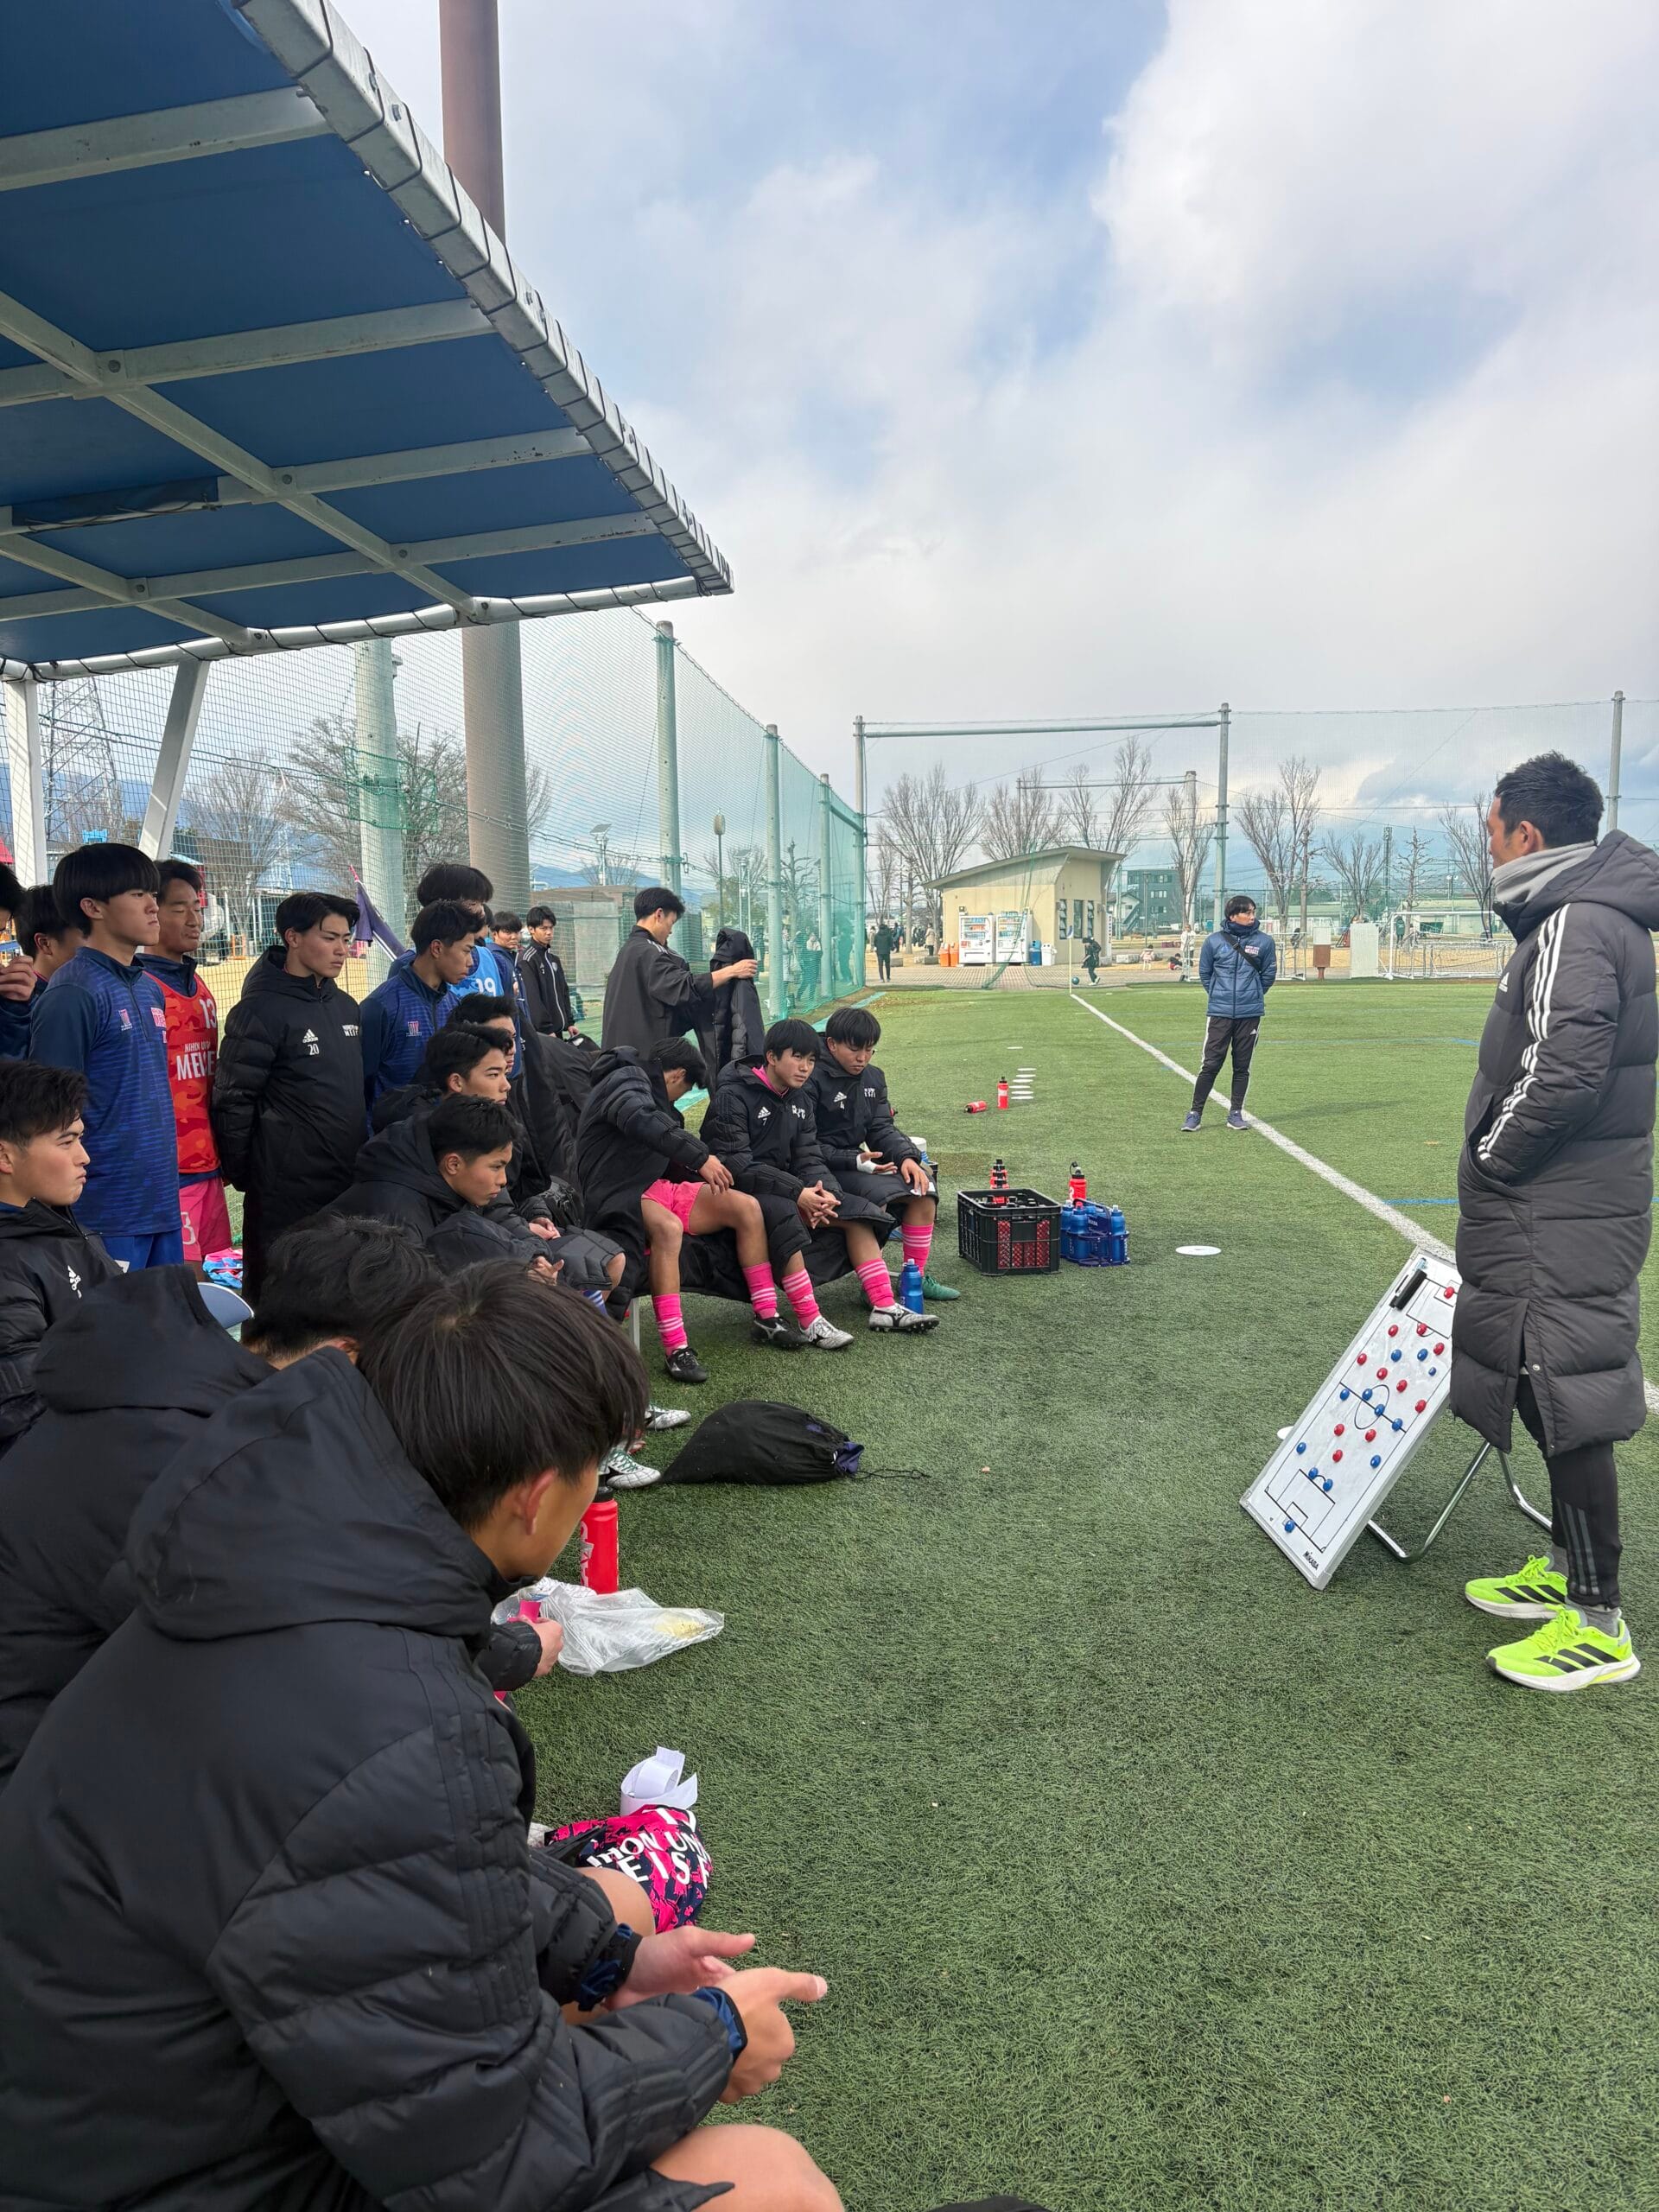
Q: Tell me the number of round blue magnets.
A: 12